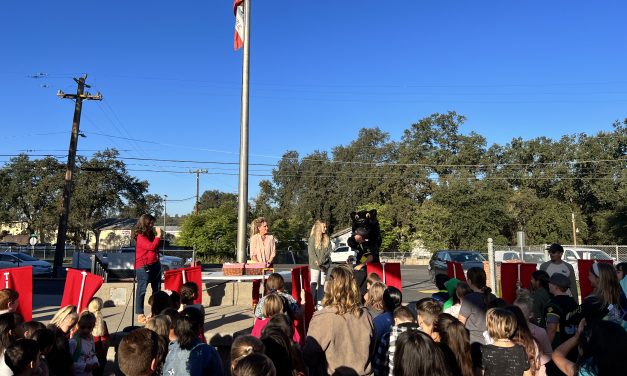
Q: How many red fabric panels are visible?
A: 8